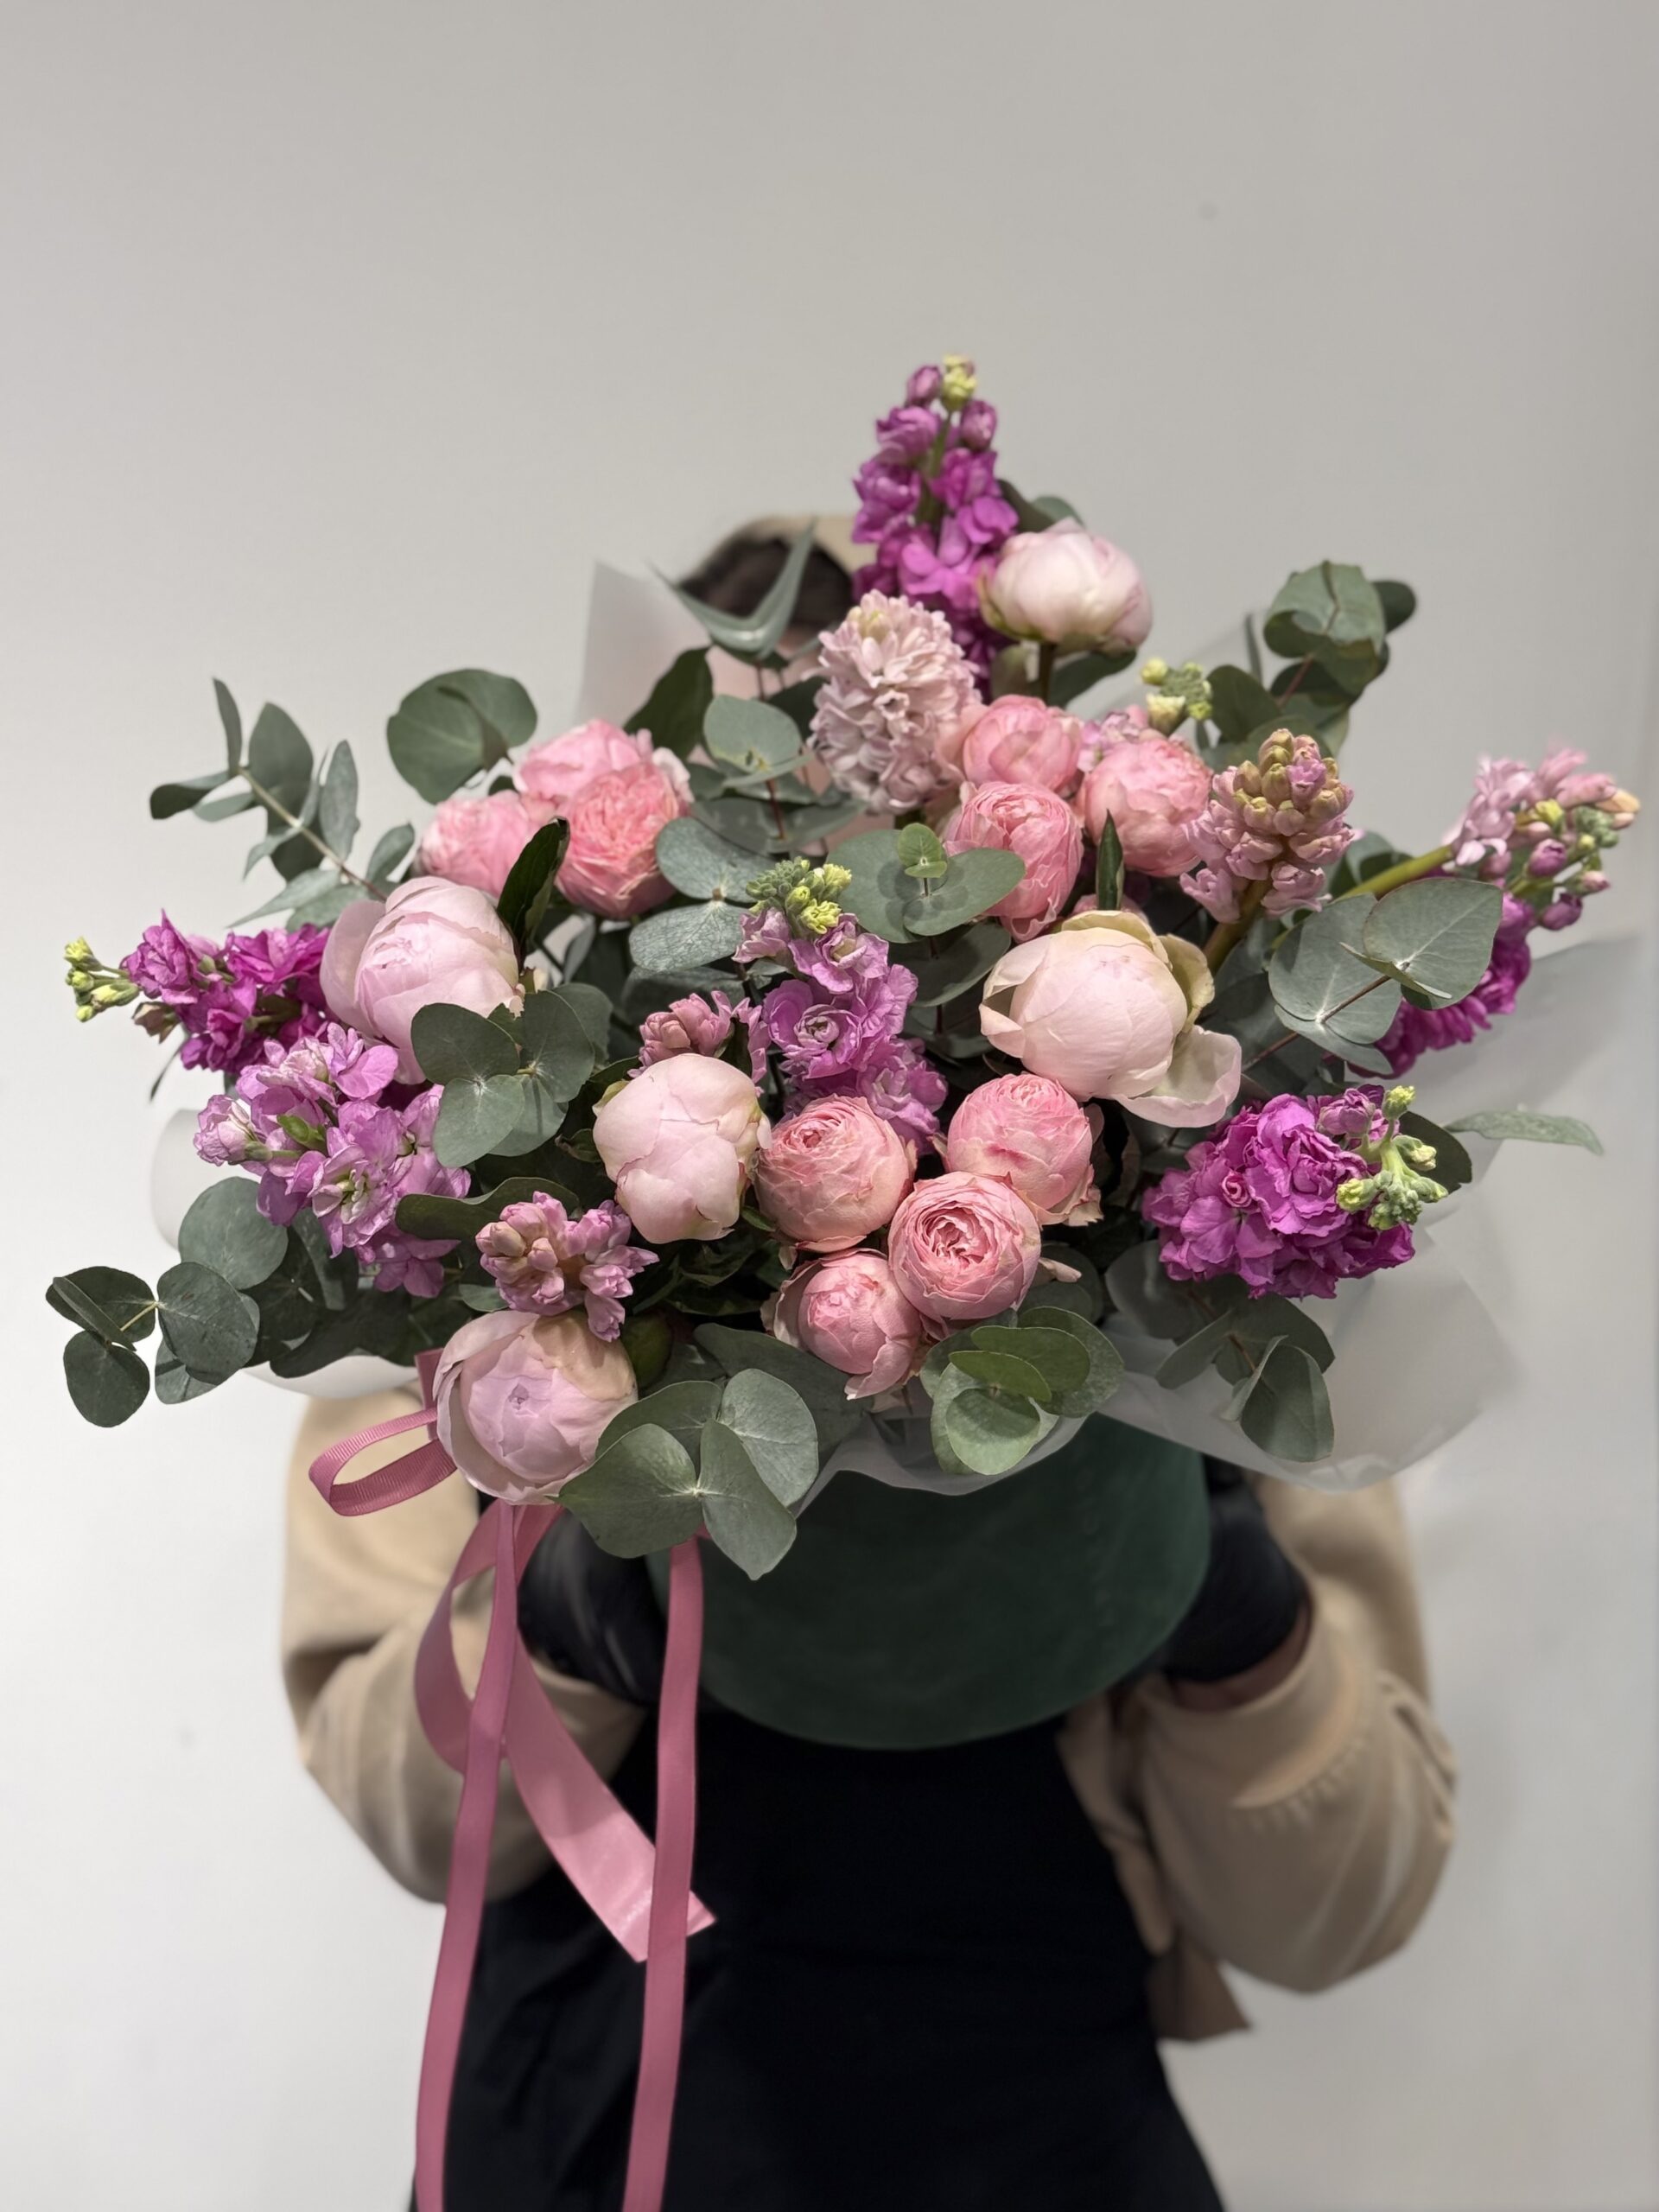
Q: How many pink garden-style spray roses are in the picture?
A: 10